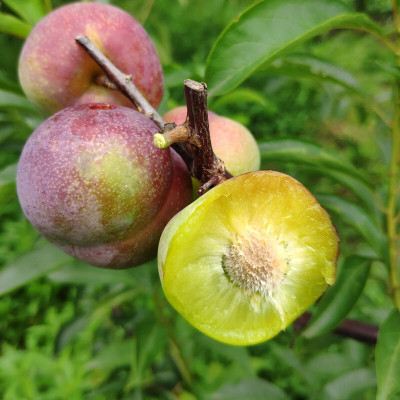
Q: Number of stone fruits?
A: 4